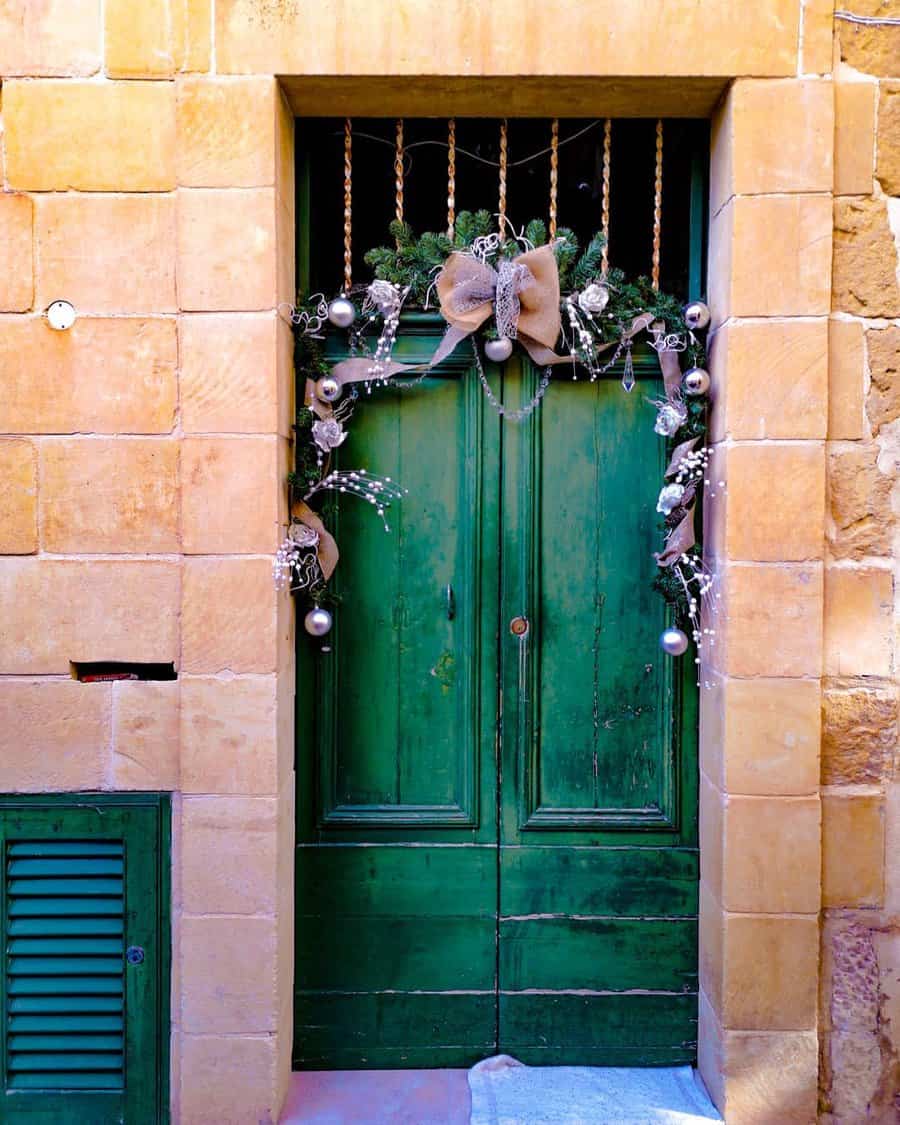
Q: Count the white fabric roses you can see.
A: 6